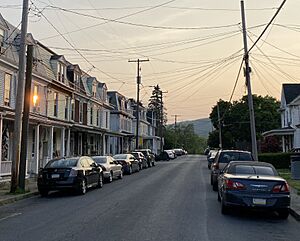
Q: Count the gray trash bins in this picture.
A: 1